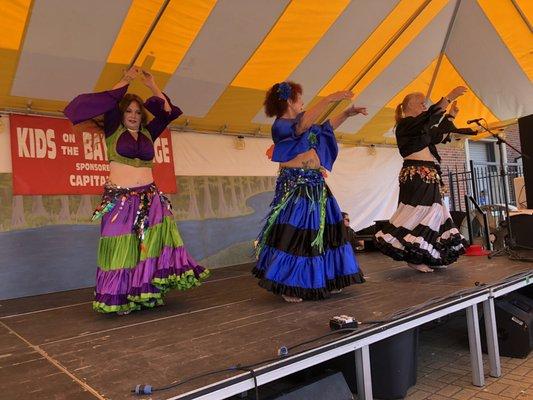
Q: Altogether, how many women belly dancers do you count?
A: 3